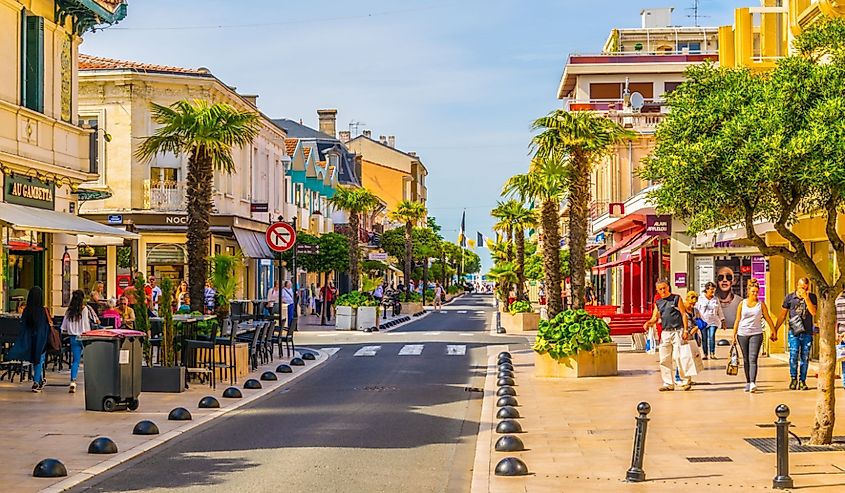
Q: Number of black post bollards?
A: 2